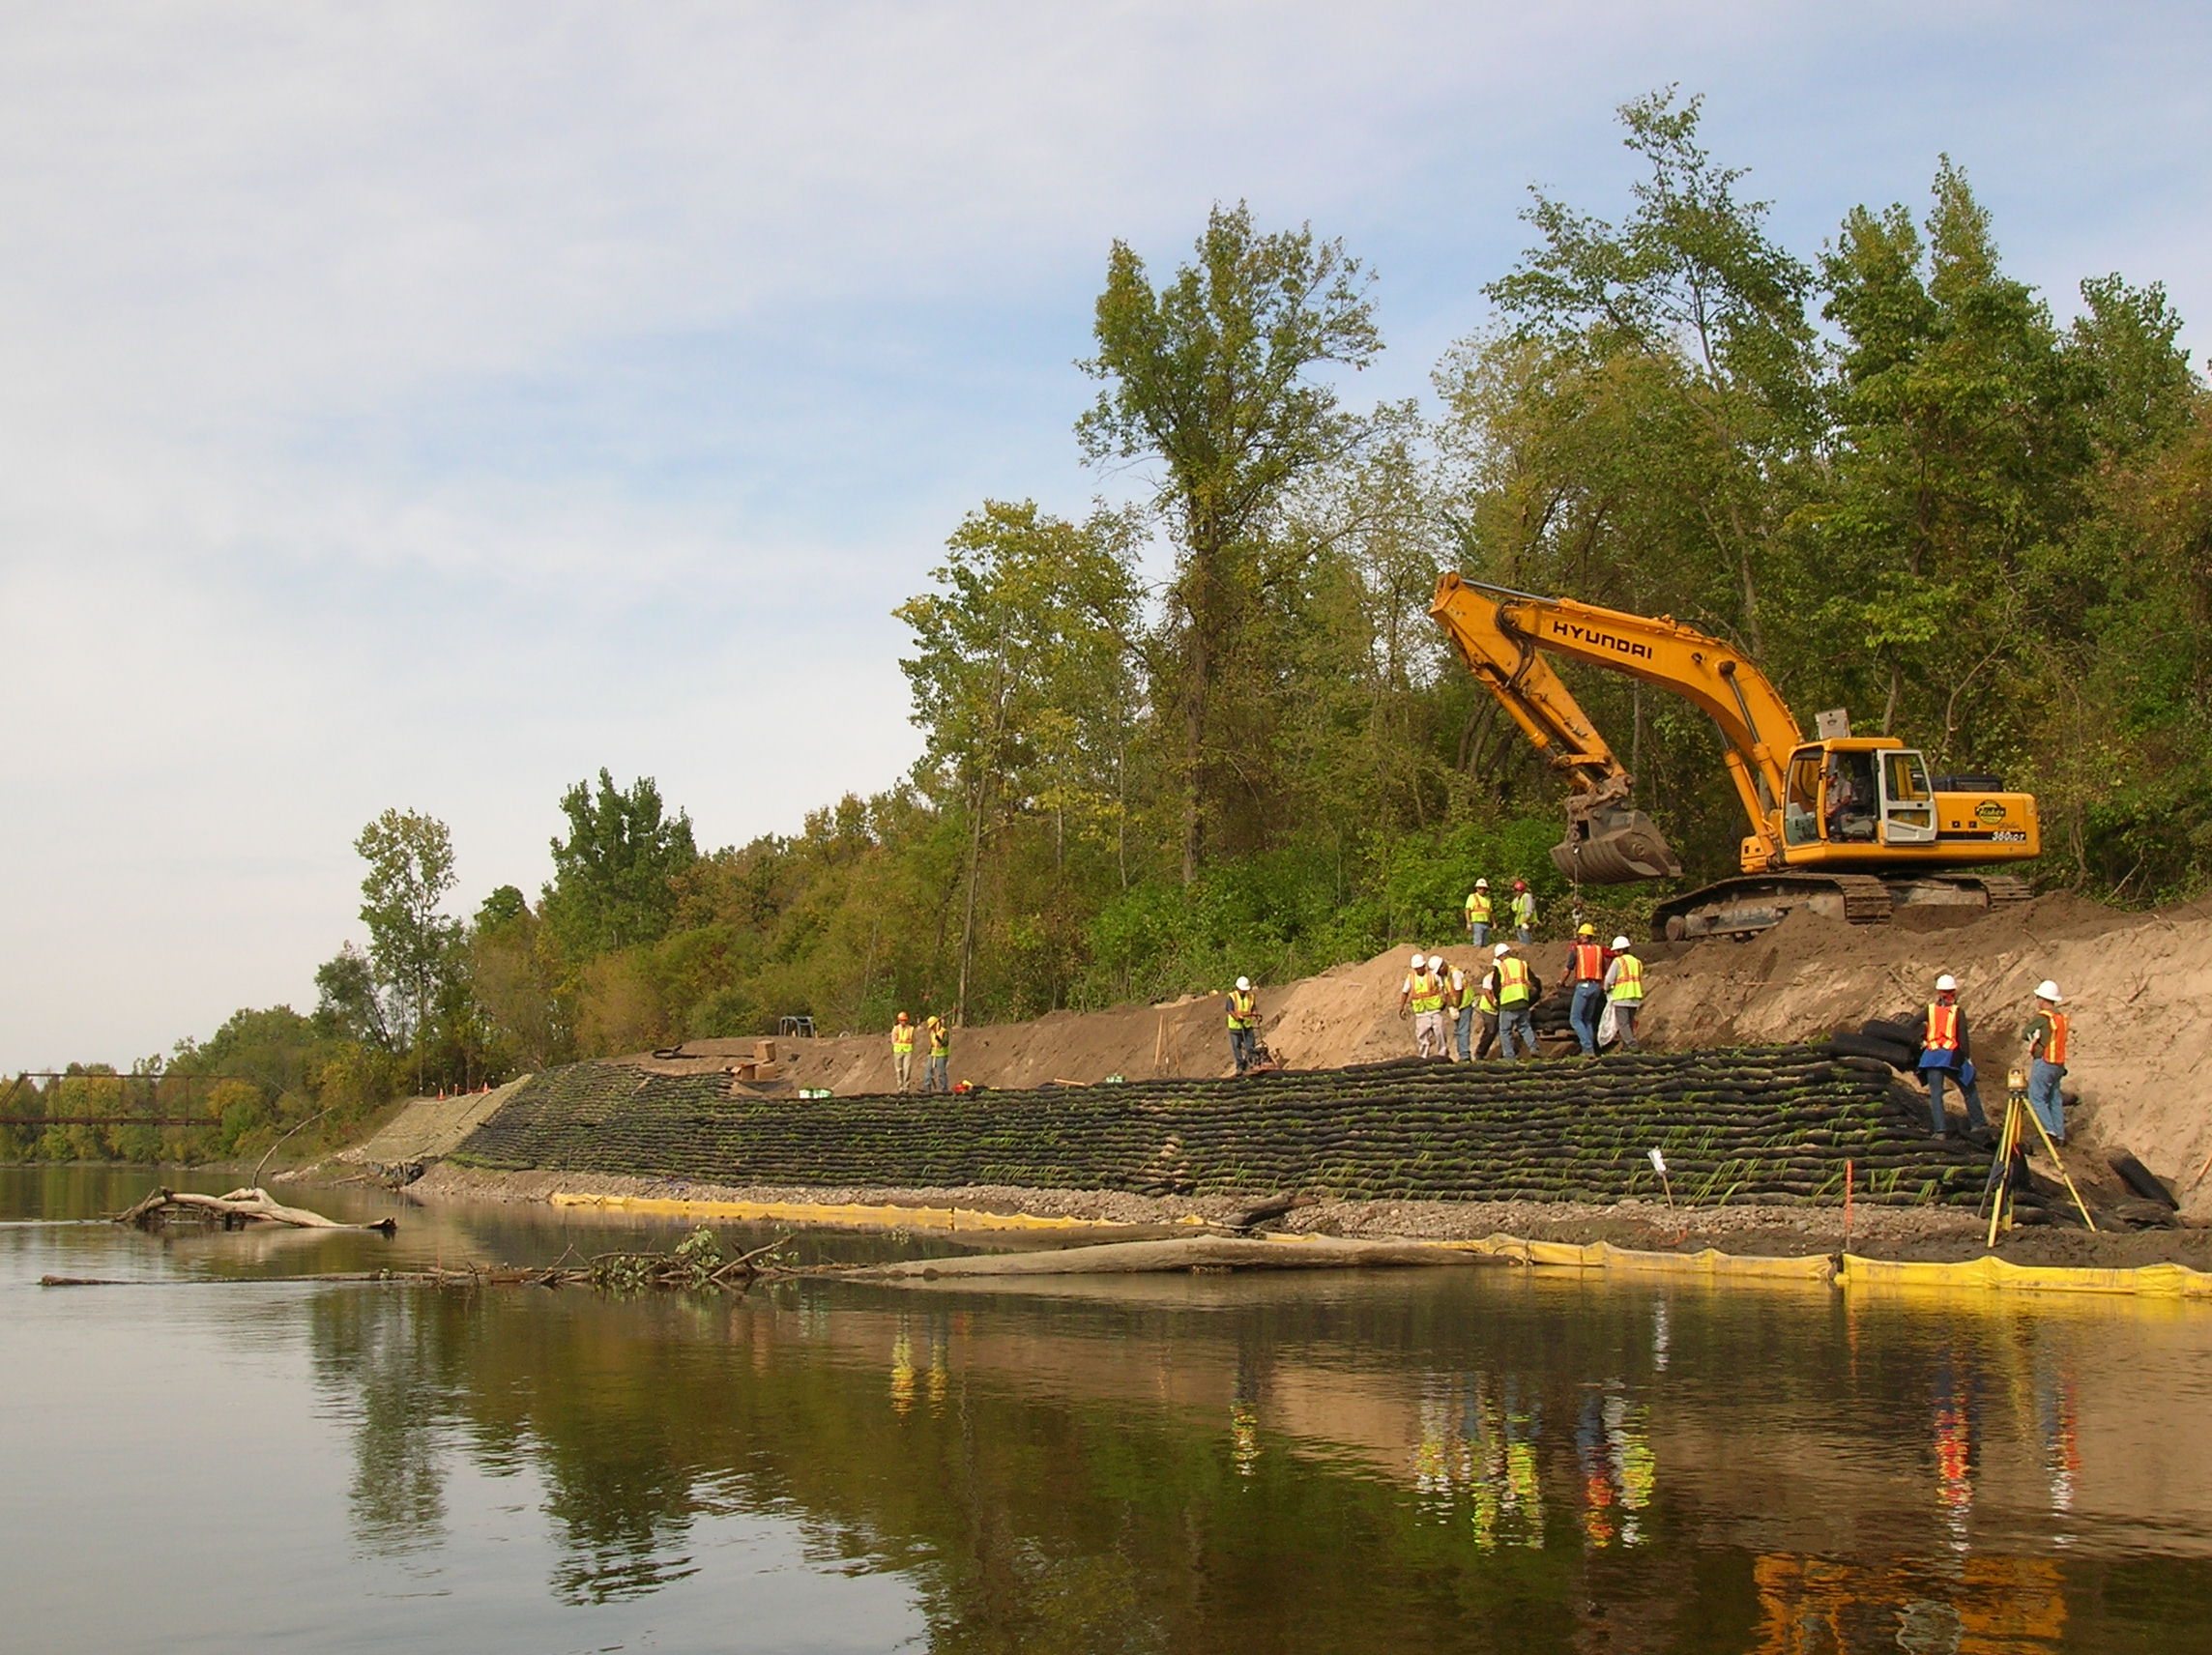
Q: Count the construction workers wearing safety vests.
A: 13